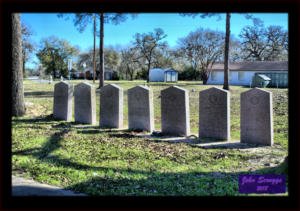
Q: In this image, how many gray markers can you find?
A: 7